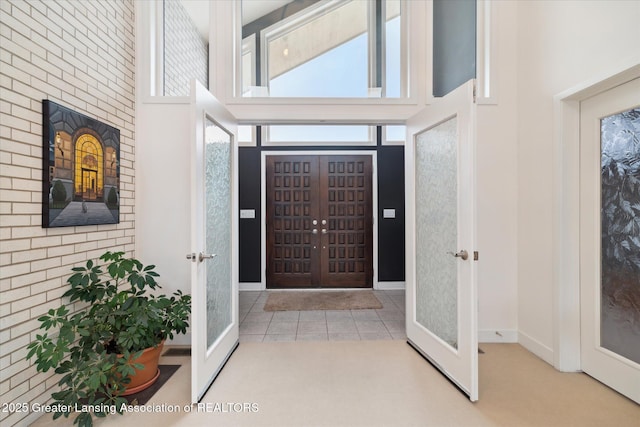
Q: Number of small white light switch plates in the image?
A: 2